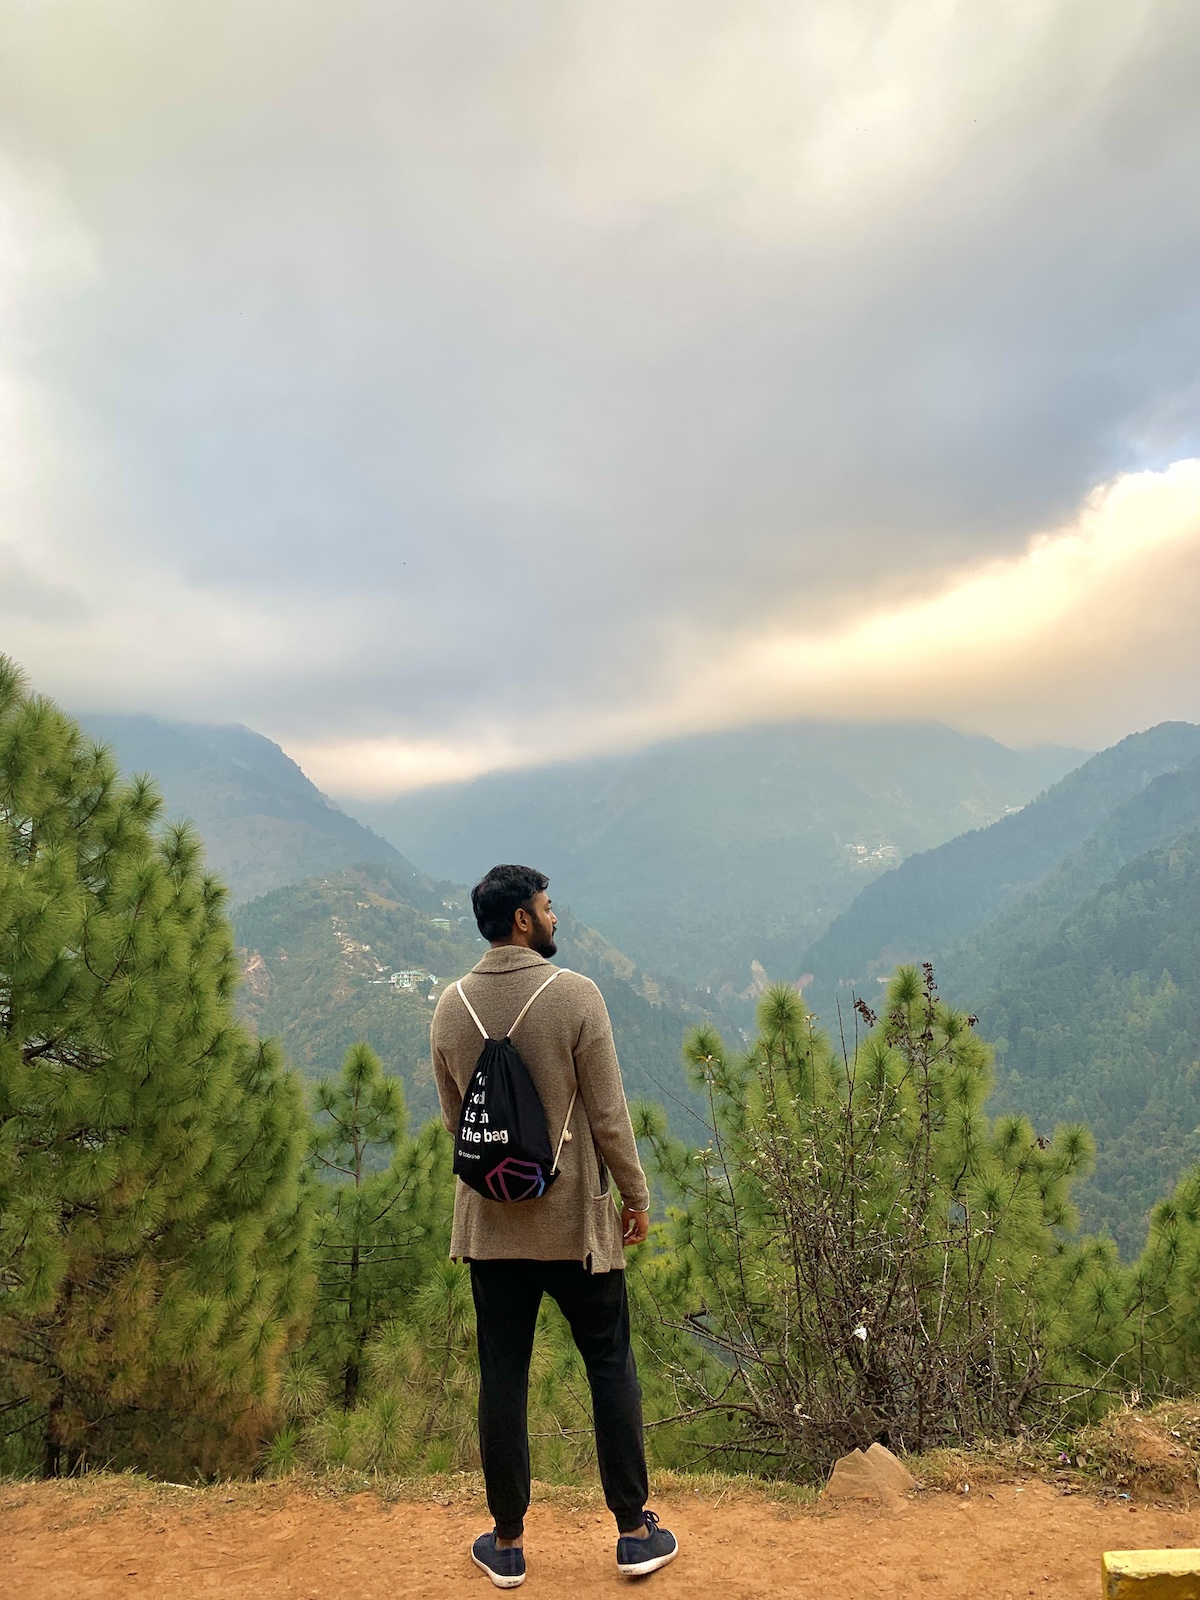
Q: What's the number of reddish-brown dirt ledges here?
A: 1